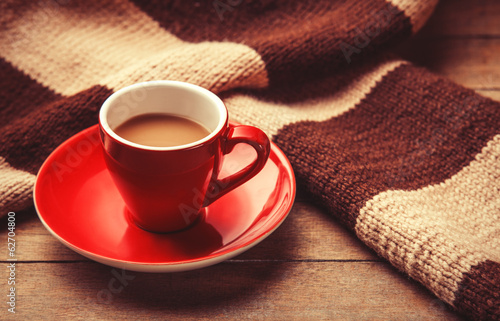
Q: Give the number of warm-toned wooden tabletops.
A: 1